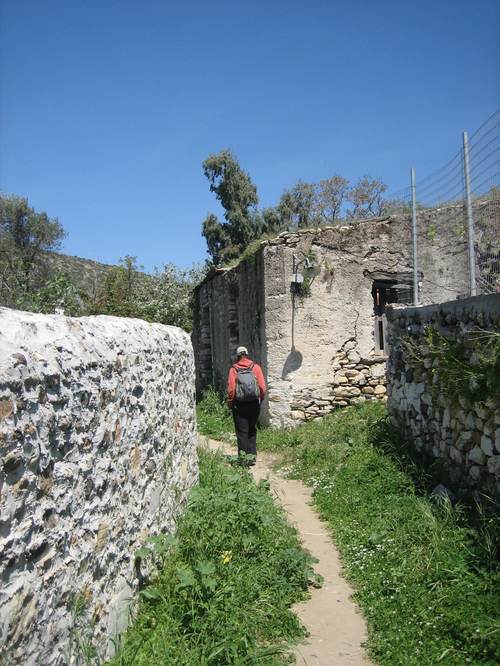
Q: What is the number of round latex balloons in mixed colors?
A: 0